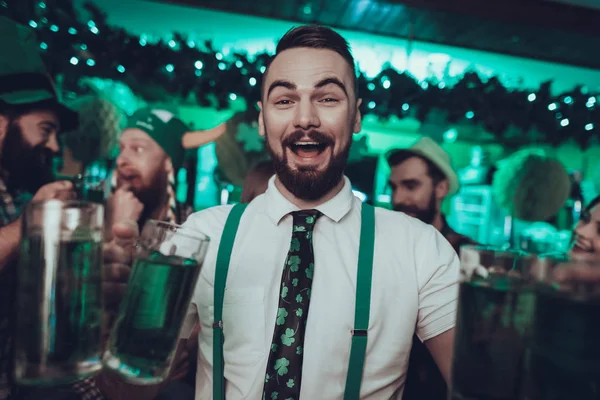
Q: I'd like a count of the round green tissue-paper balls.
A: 2